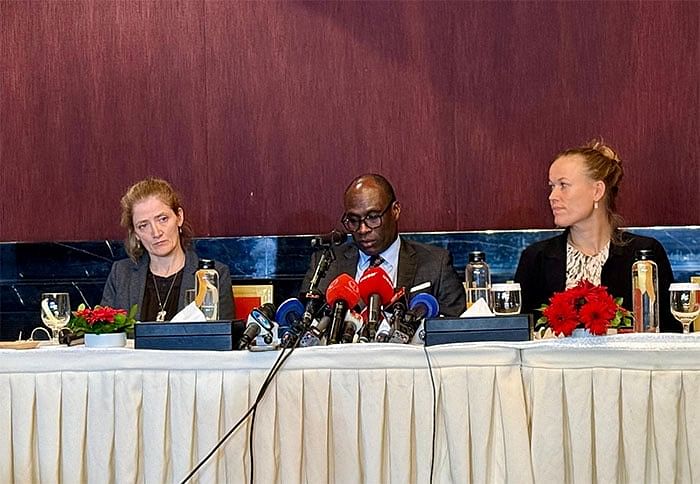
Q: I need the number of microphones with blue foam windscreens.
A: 2